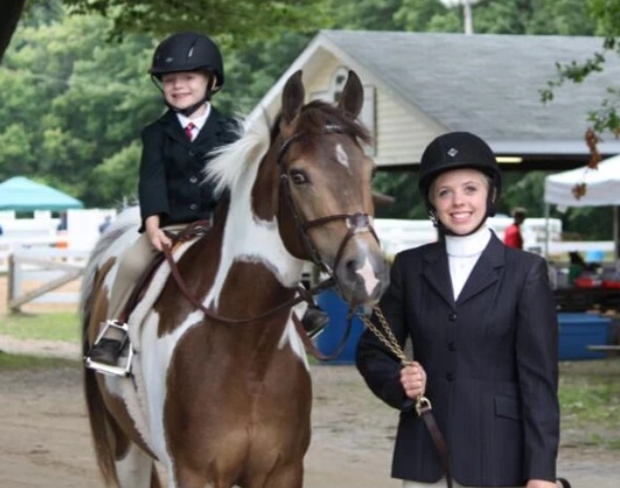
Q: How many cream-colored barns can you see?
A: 1